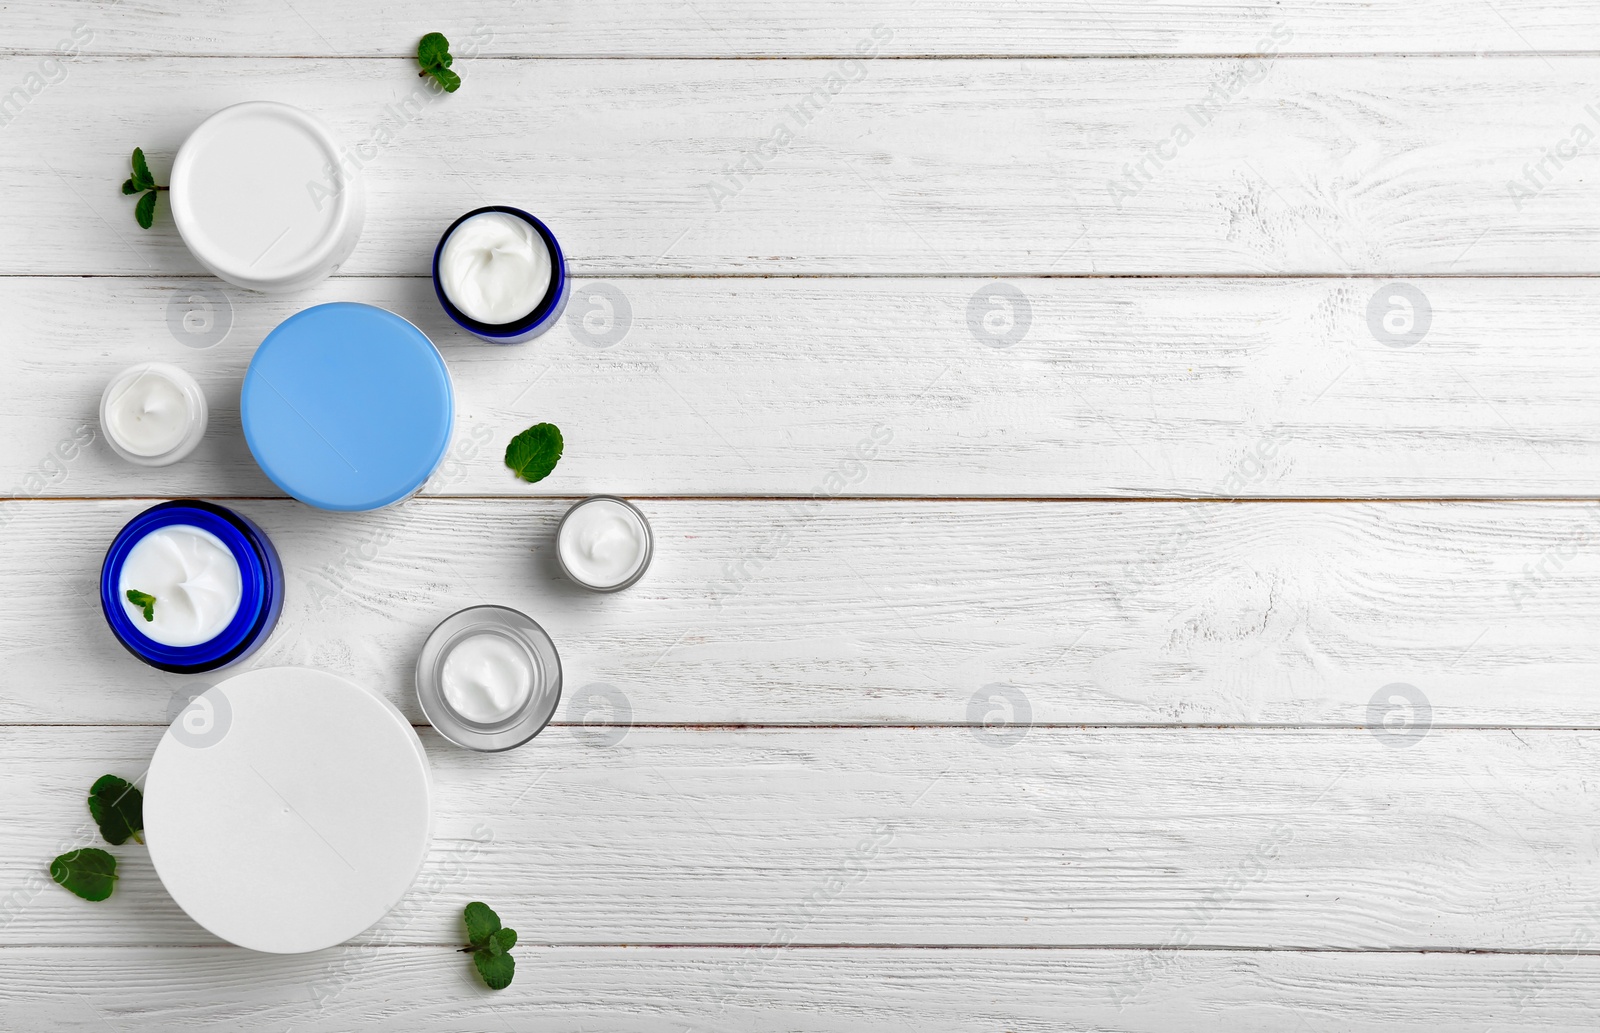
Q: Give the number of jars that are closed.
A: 3